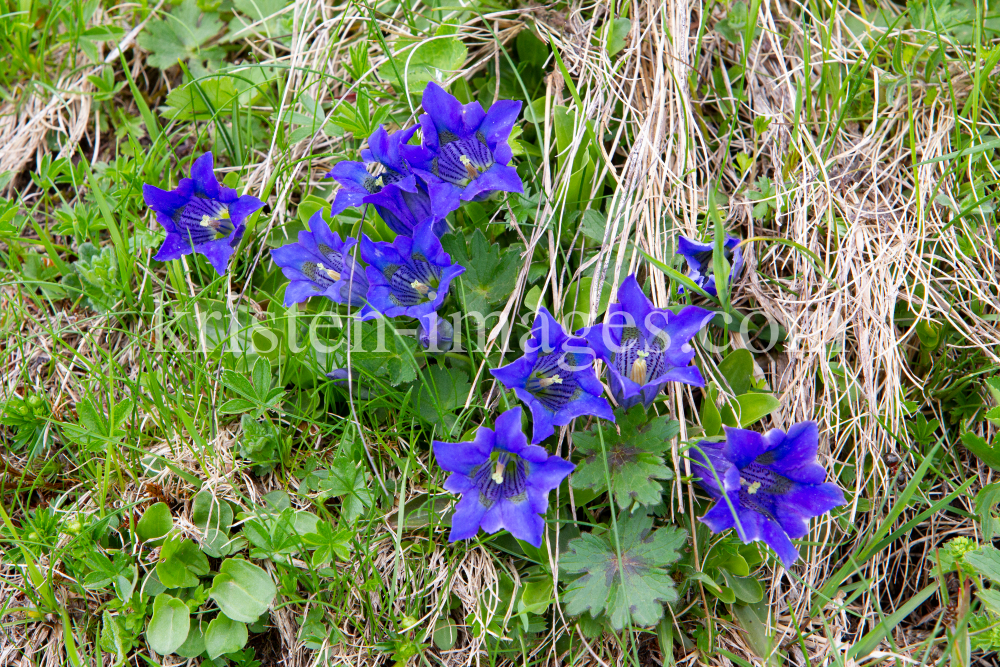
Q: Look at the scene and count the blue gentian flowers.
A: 10